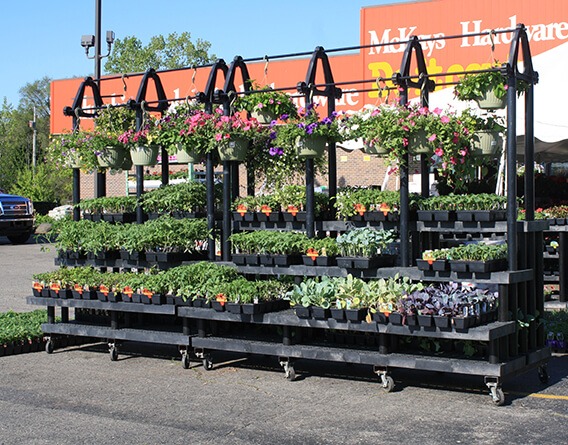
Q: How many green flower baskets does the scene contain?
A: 11